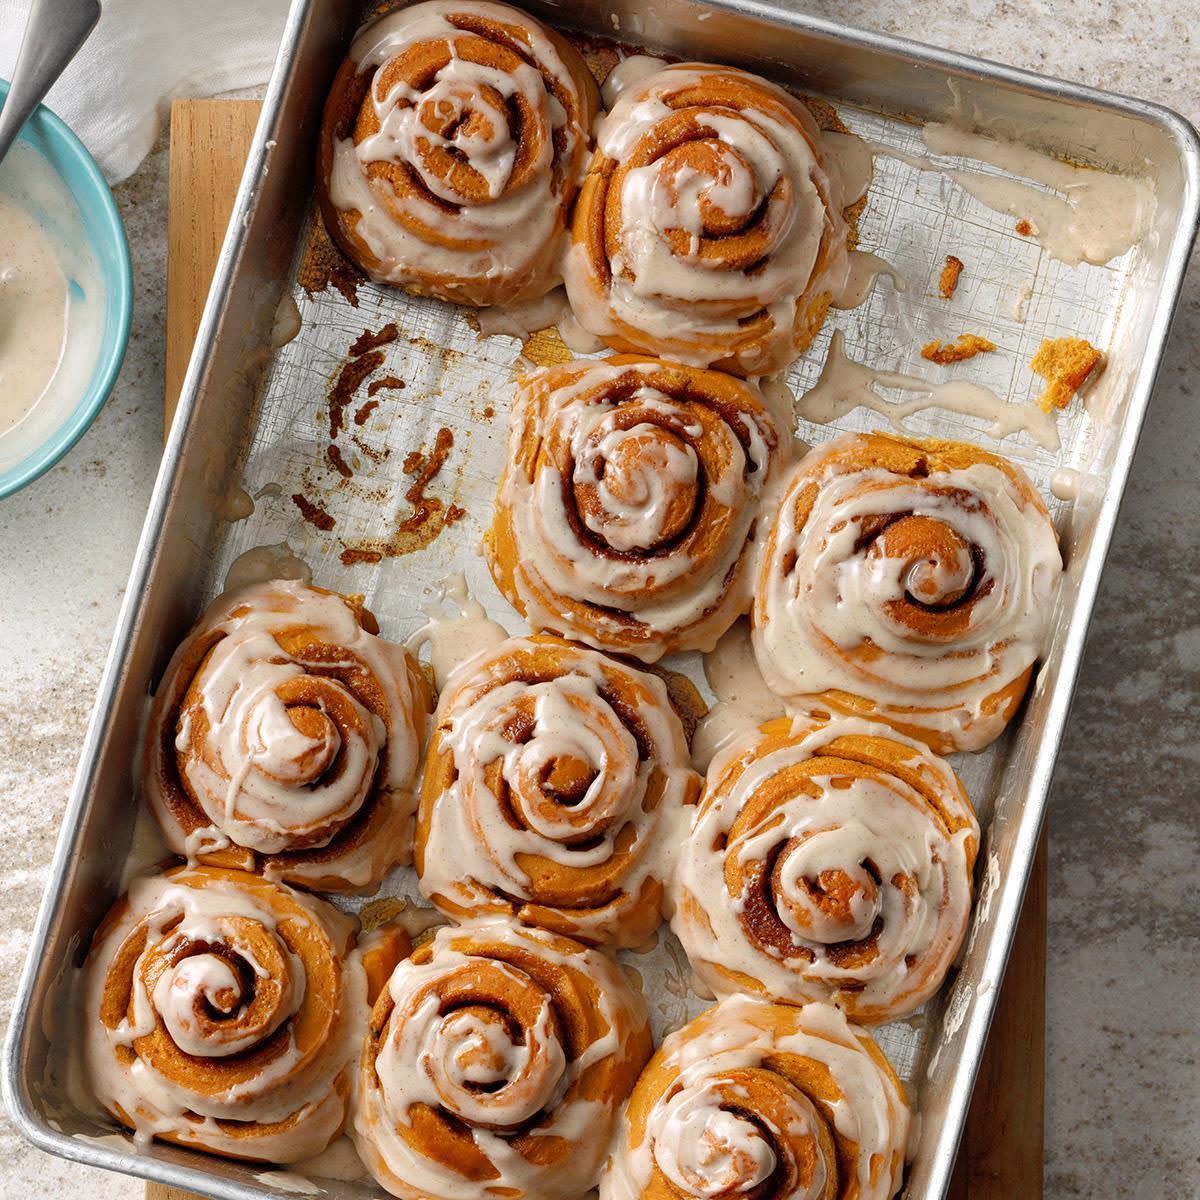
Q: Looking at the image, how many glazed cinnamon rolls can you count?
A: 10